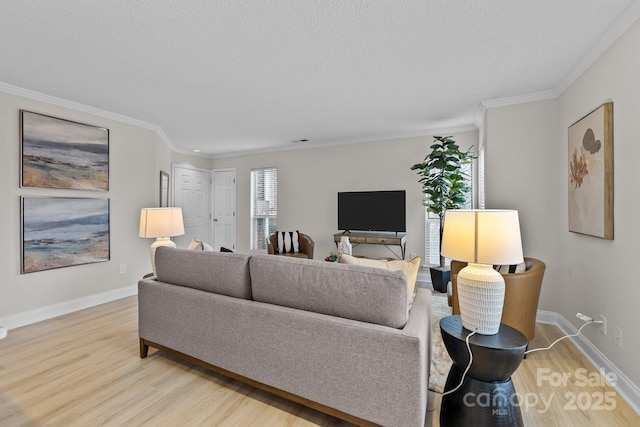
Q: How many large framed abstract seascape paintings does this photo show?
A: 2